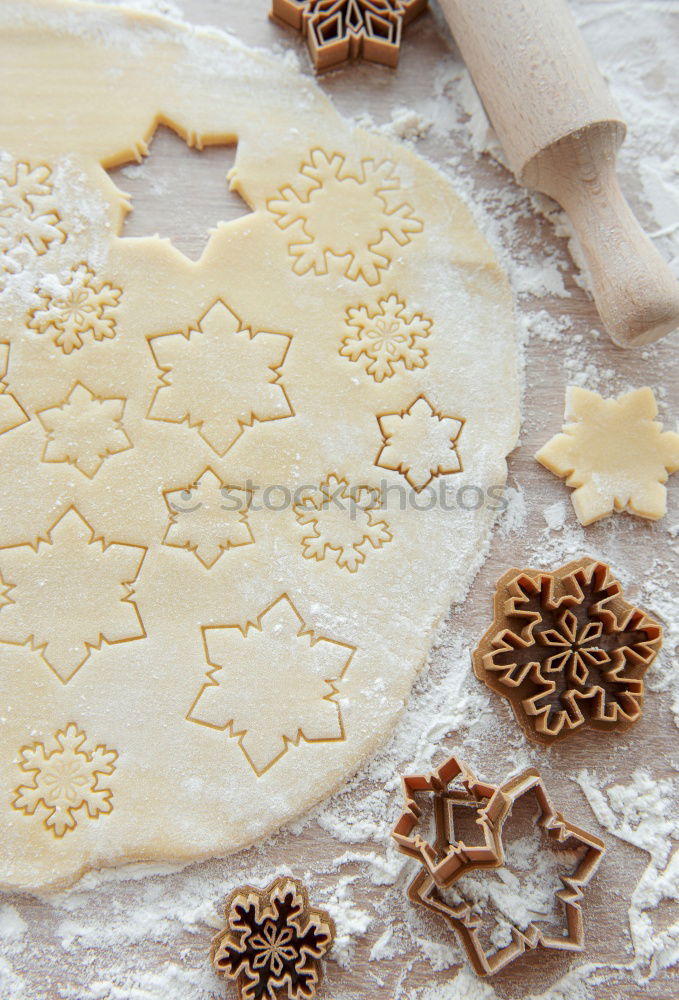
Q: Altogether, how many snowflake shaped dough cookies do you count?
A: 6